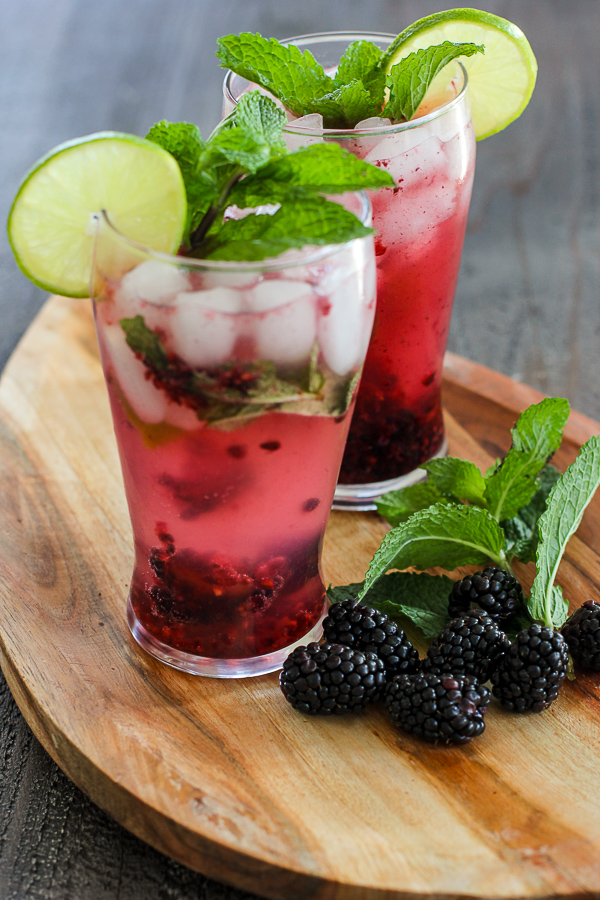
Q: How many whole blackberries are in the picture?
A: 7